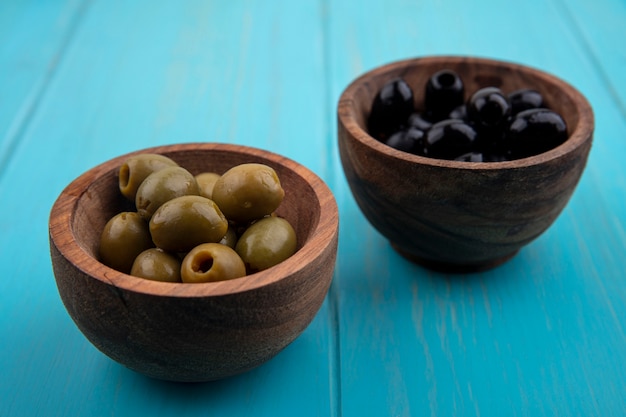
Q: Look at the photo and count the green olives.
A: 10